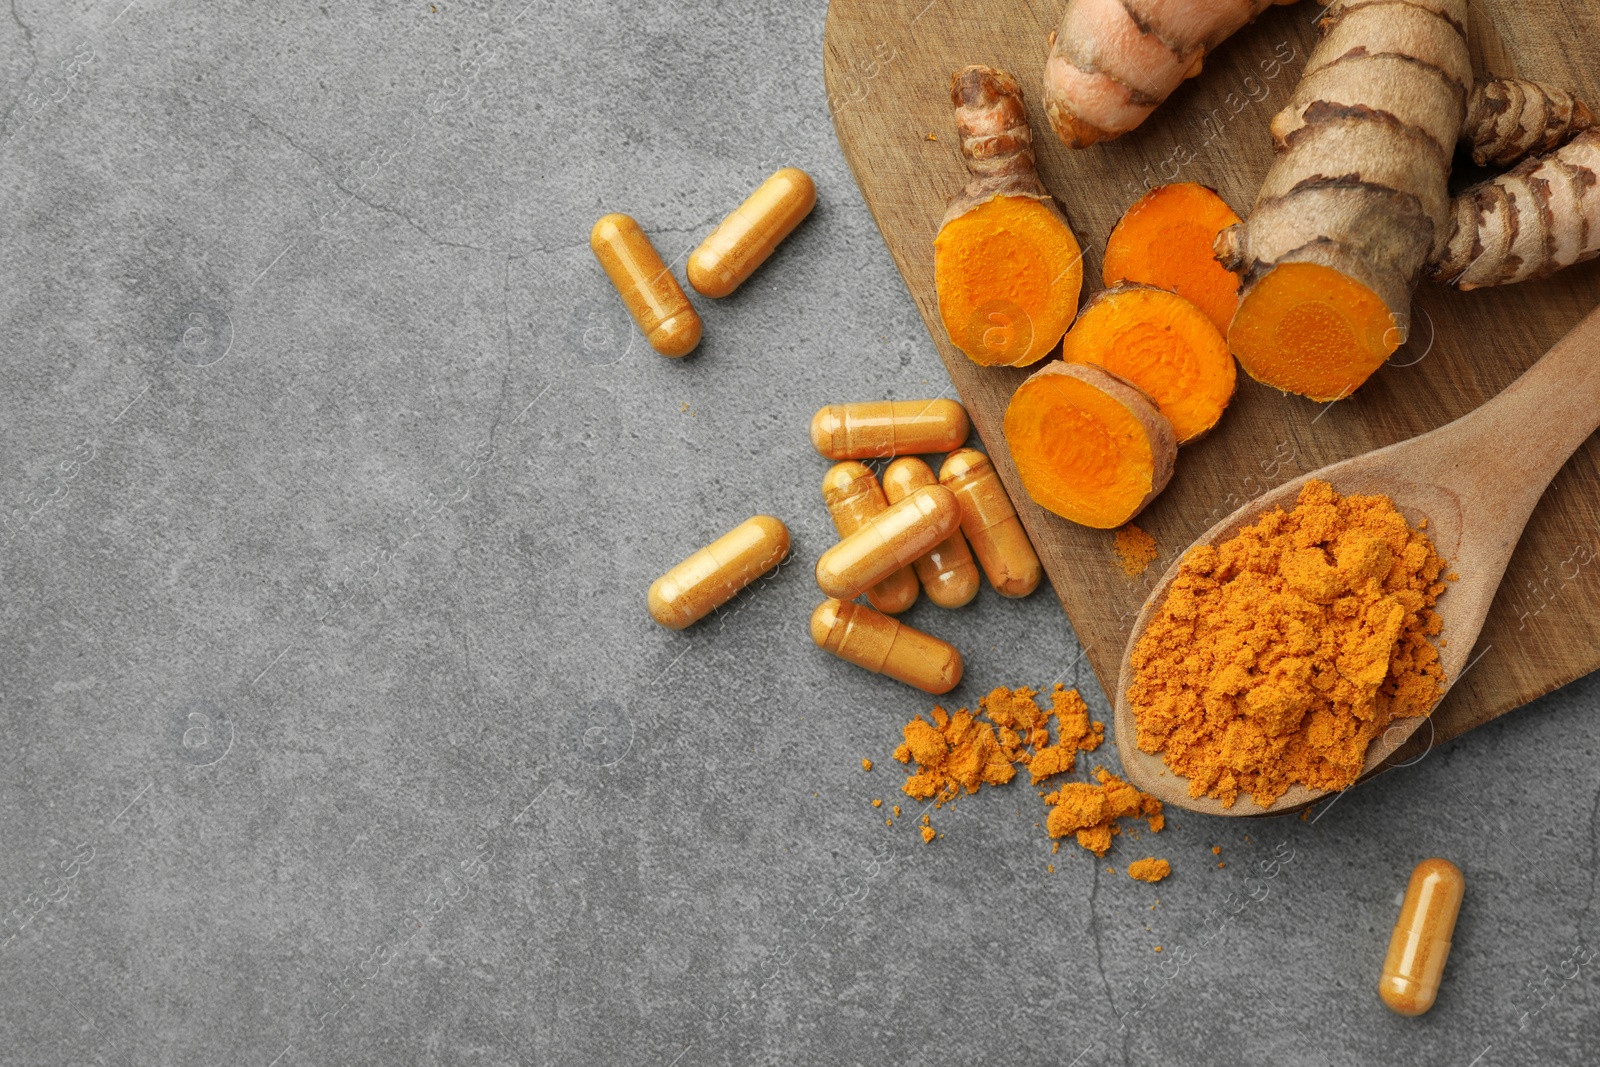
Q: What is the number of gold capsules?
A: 10